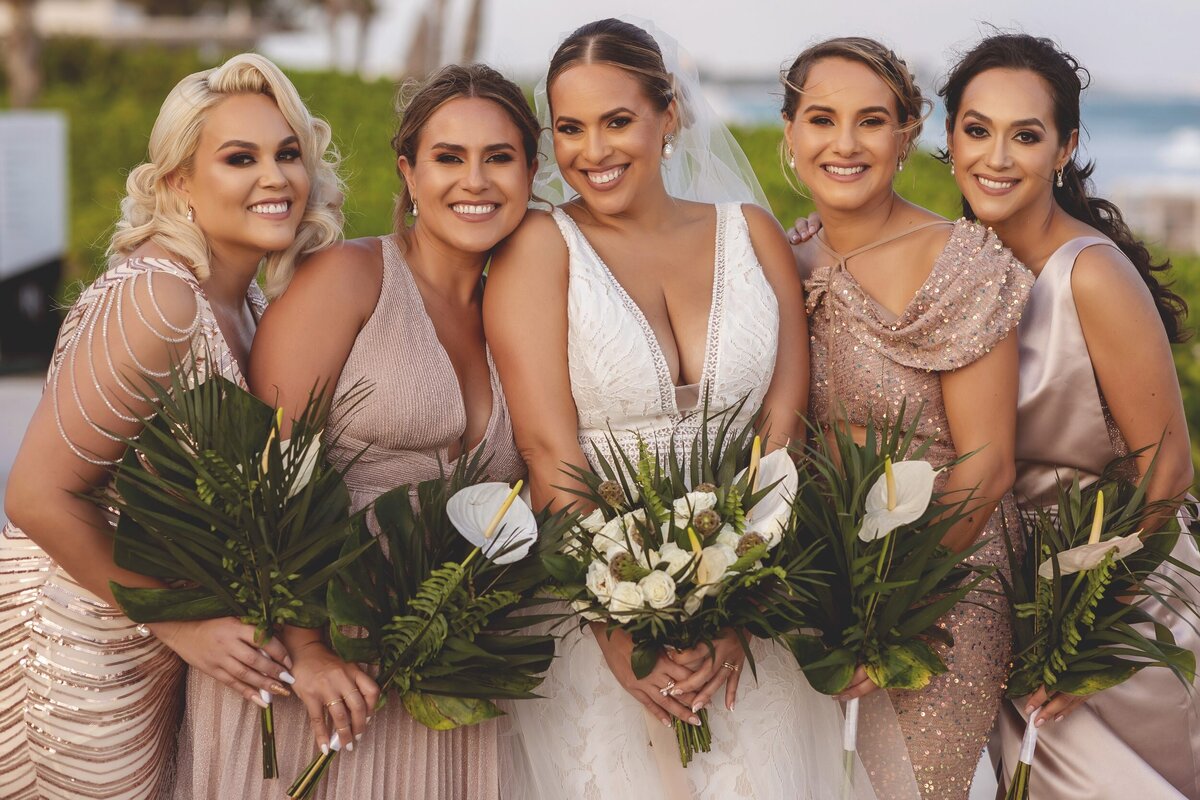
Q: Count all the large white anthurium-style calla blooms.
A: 6